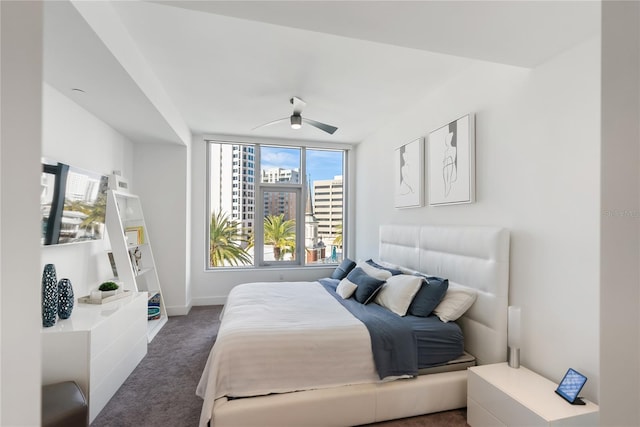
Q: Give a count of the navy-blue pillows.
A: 4